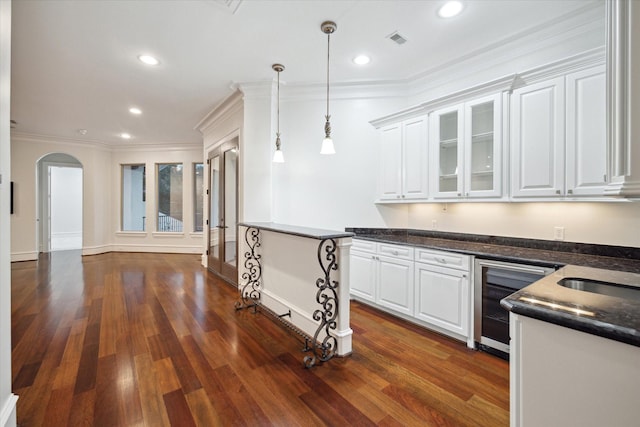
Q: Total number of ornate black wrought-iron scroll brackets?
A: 2